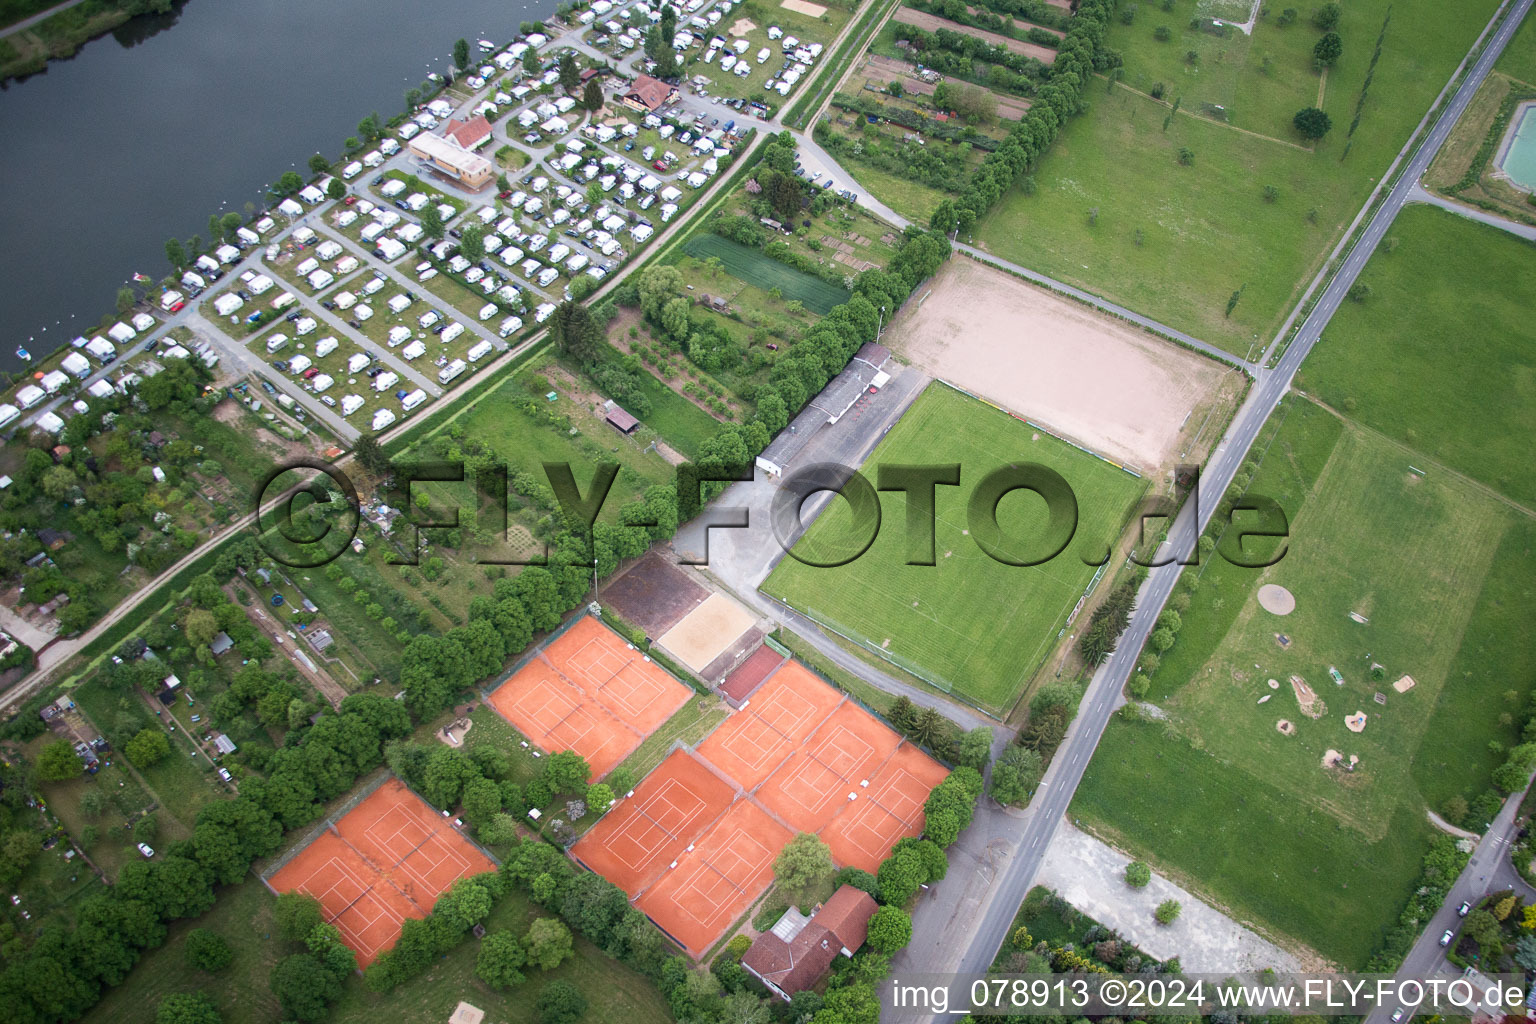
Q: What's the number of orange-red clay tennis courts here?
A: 9